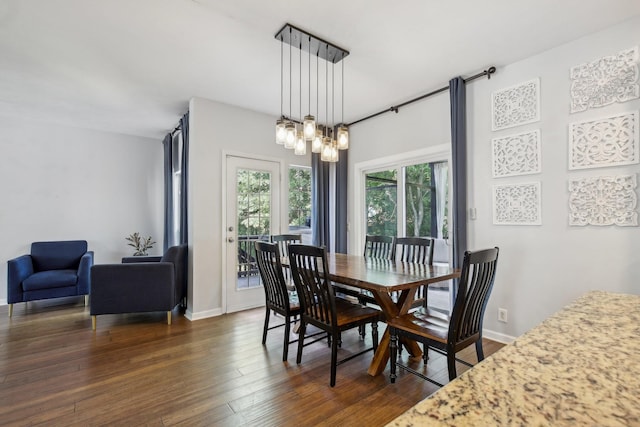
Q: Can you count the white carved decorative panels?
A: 6